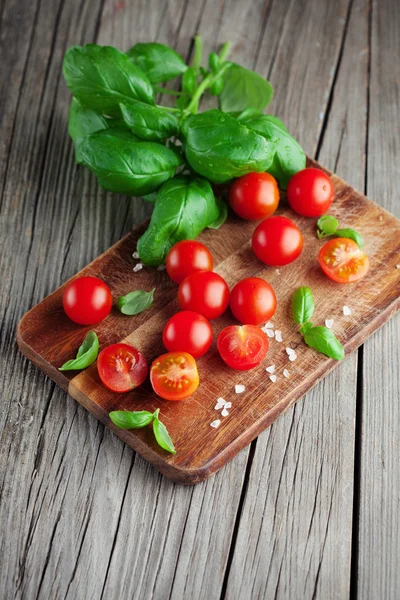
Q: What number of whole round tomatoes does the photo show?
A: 8